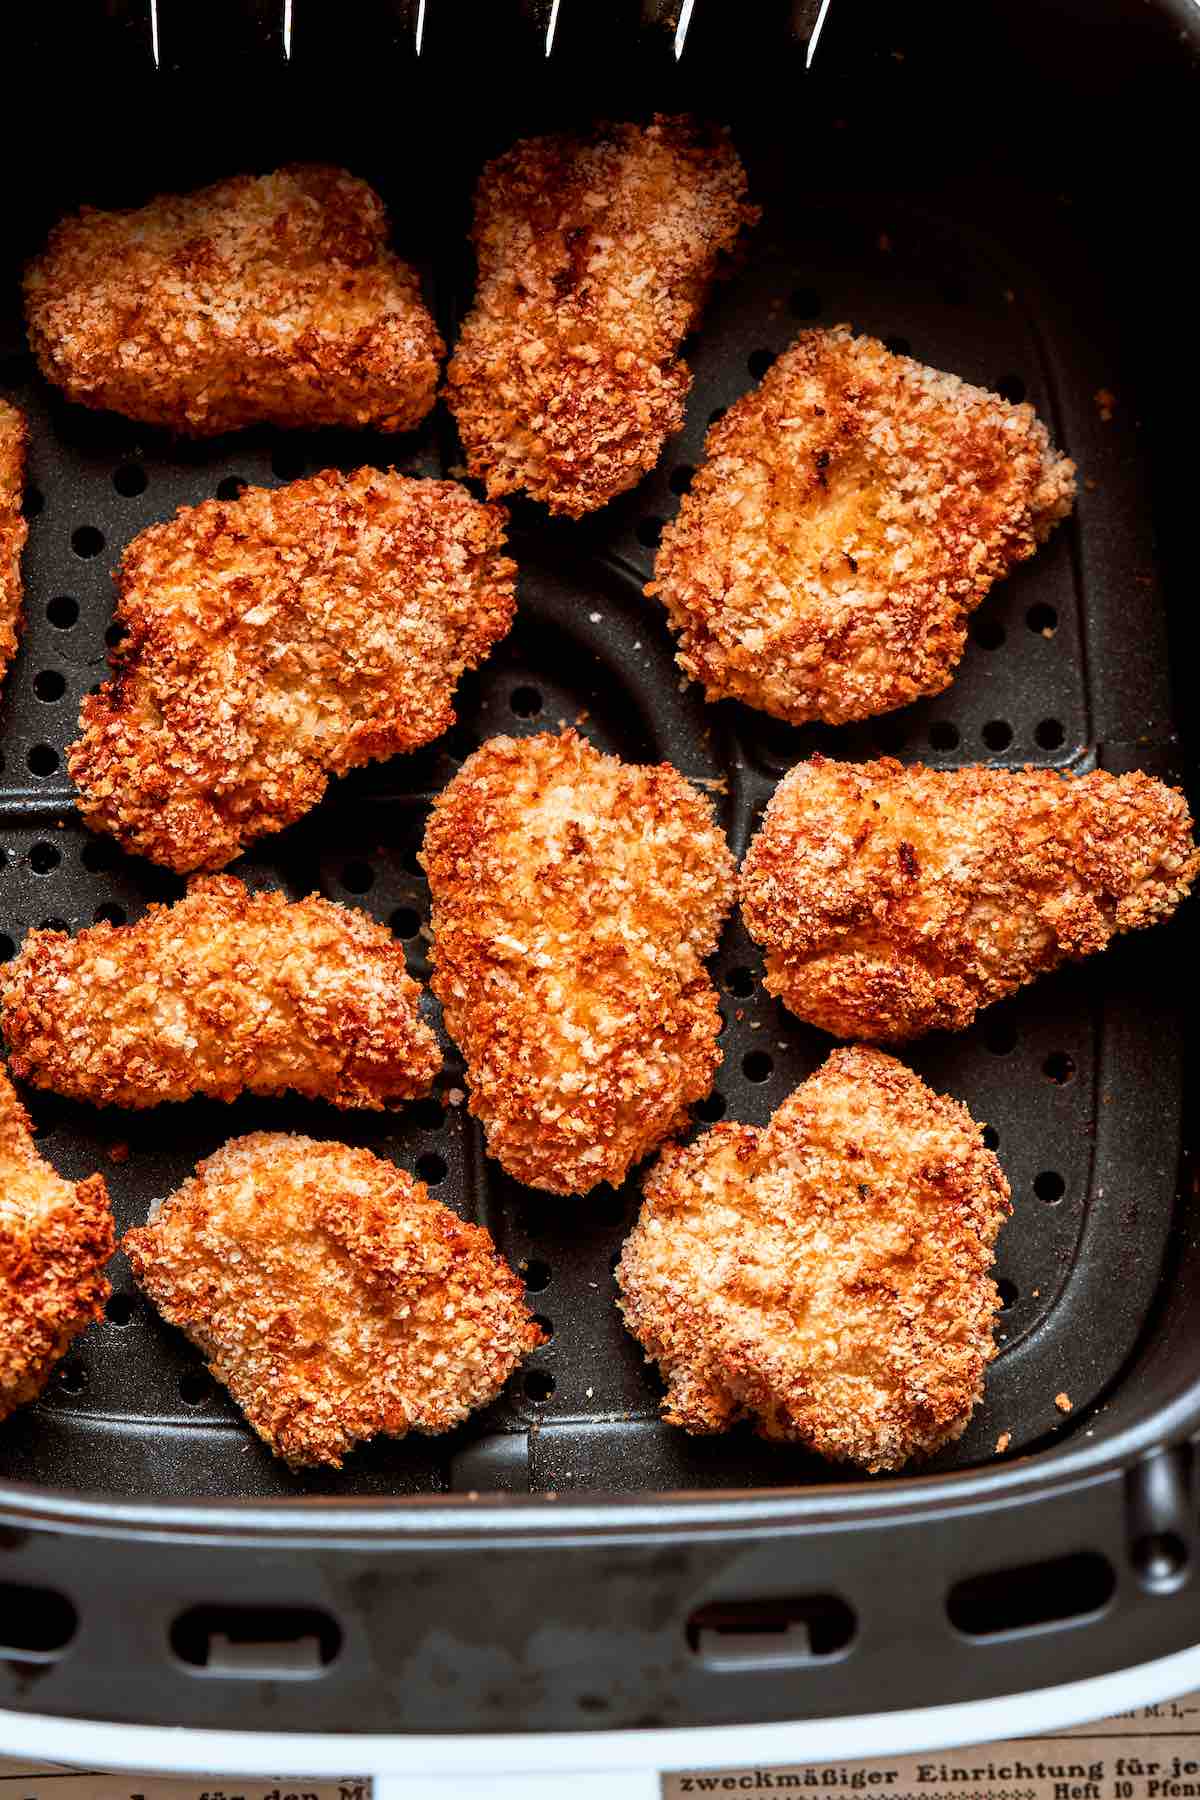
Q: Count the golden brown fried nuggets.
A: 11